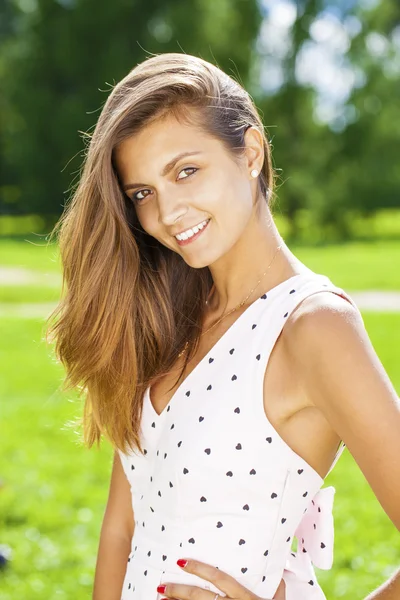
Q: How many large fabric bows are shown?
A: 1